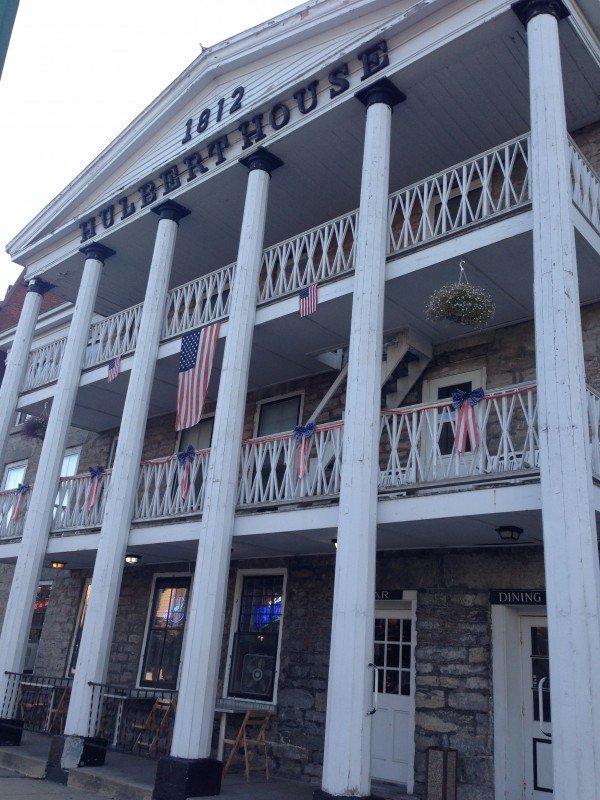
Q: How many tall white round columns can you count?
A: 6